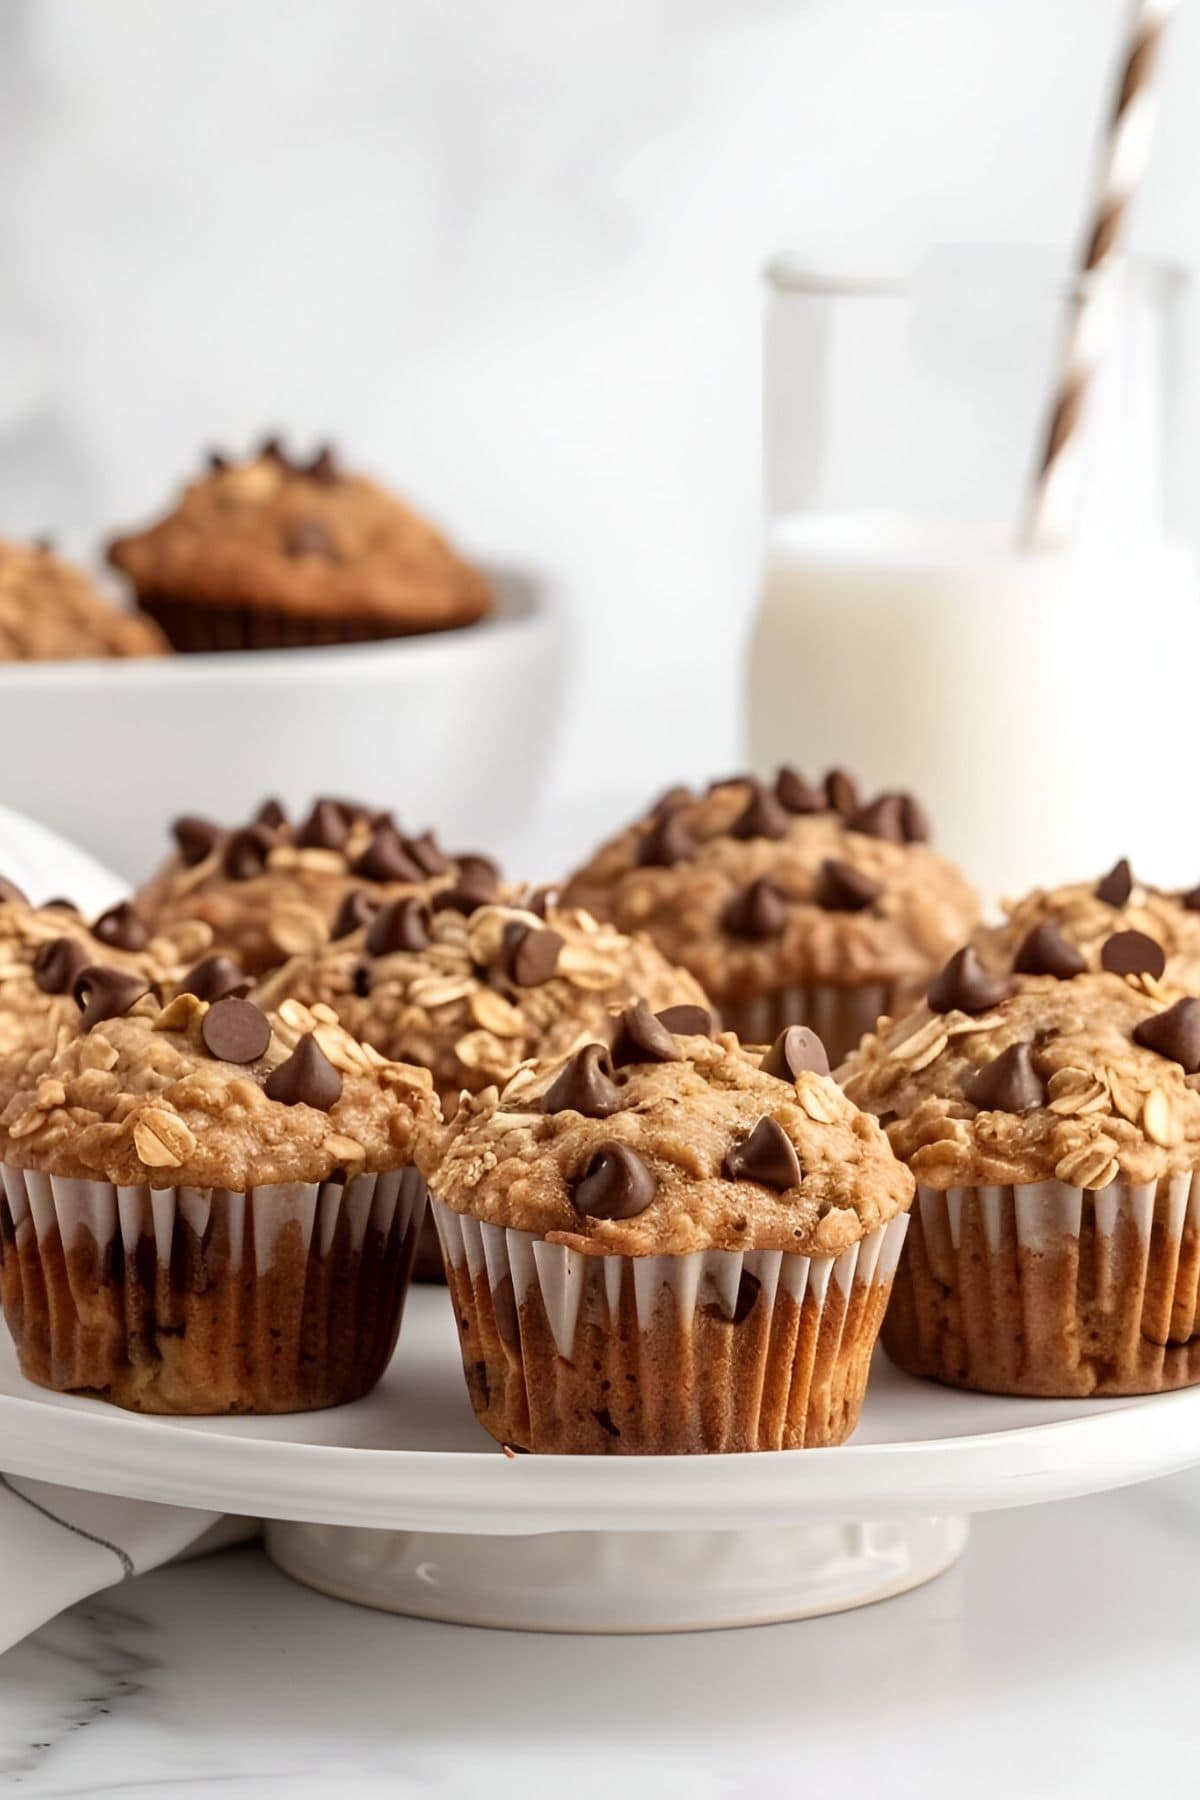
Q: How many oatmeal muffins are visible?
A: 10